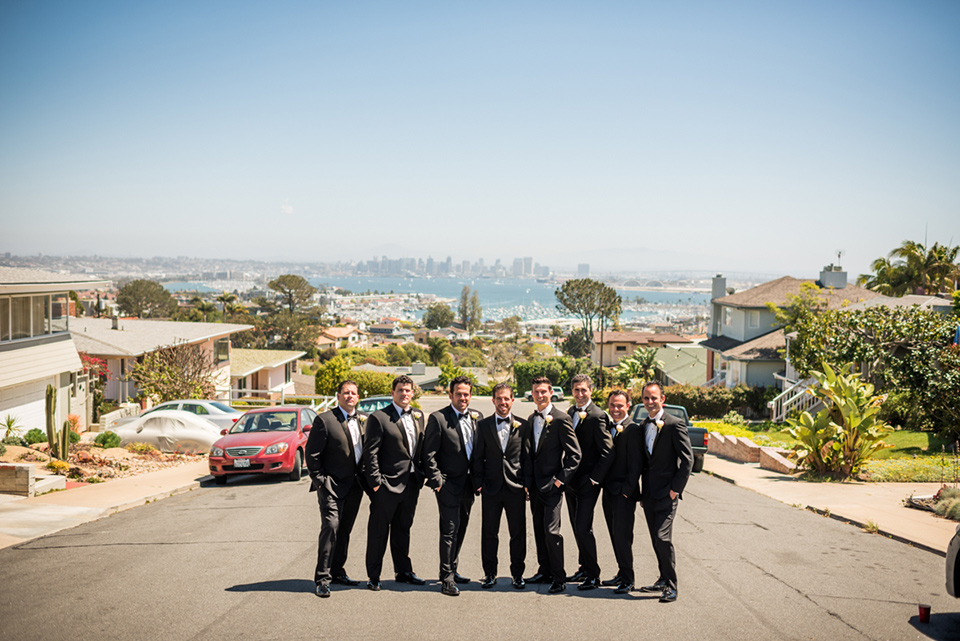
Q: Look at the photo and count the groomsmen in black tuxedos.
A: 8